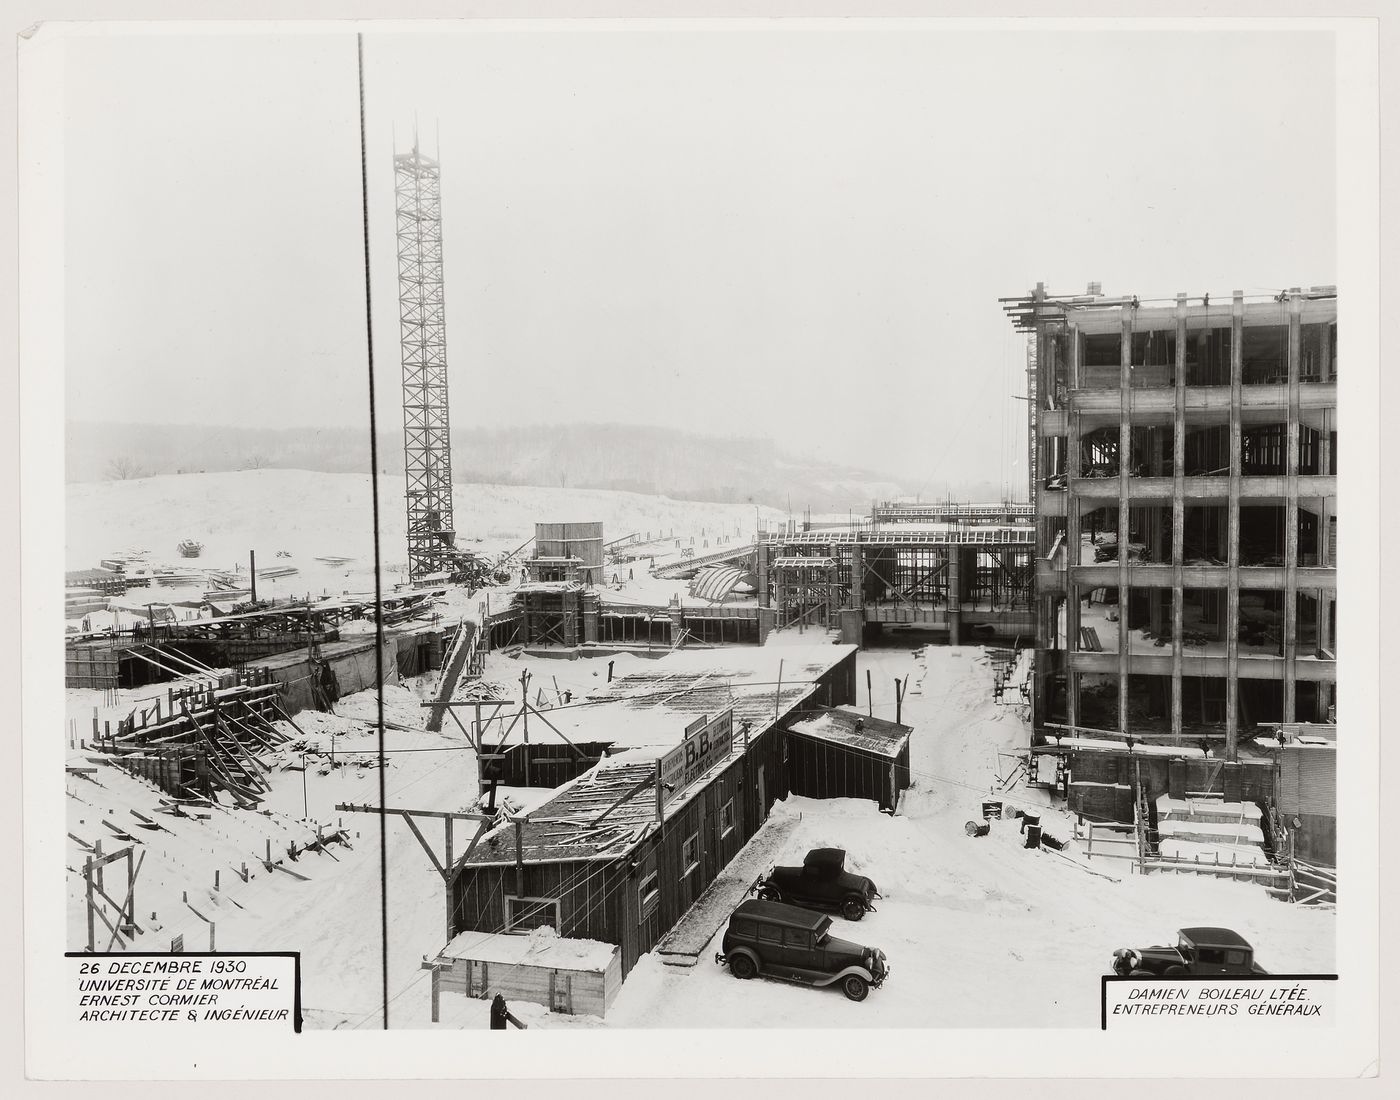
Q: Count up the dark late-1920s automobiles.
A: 3